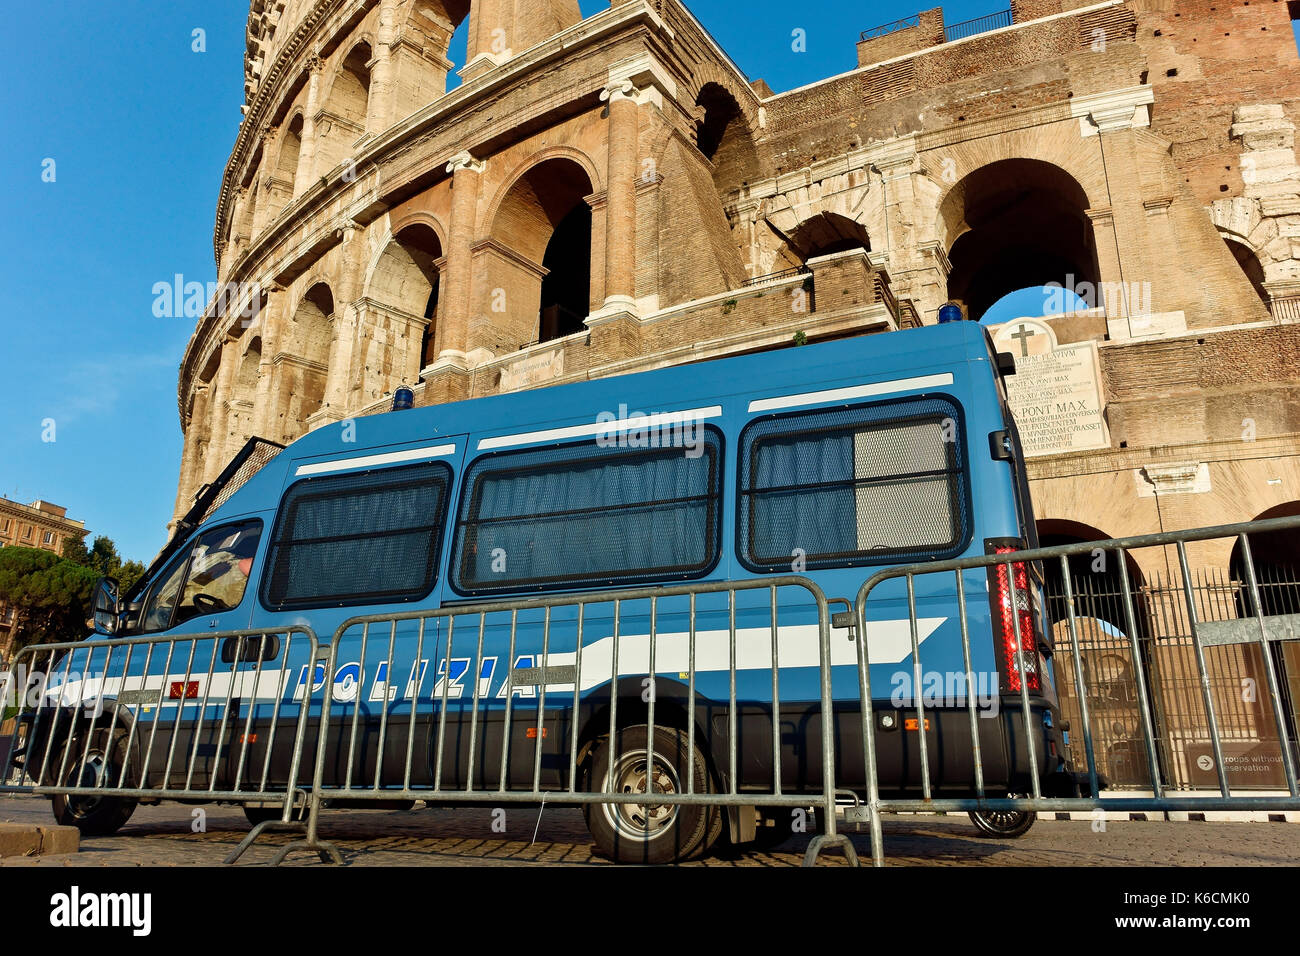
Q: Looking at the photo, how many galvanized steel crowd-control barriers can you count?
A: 3